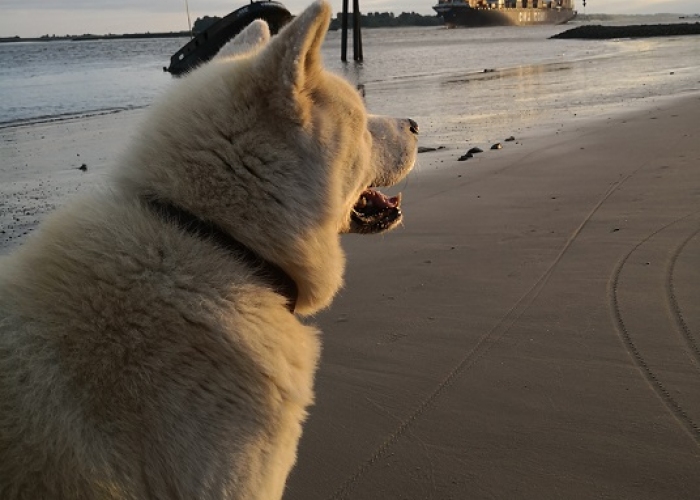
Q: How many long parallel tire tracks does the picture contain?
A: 2